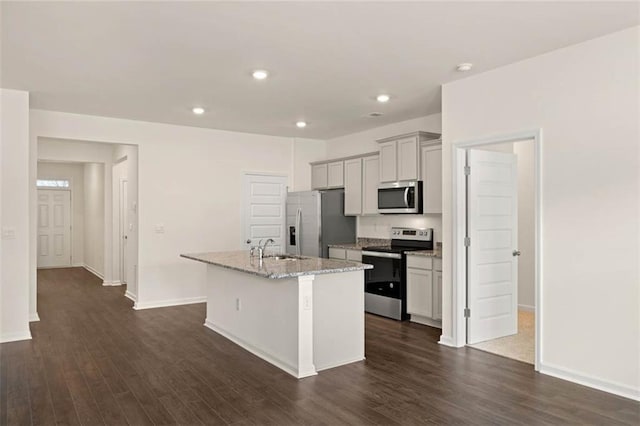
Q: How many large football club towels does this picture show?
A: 0